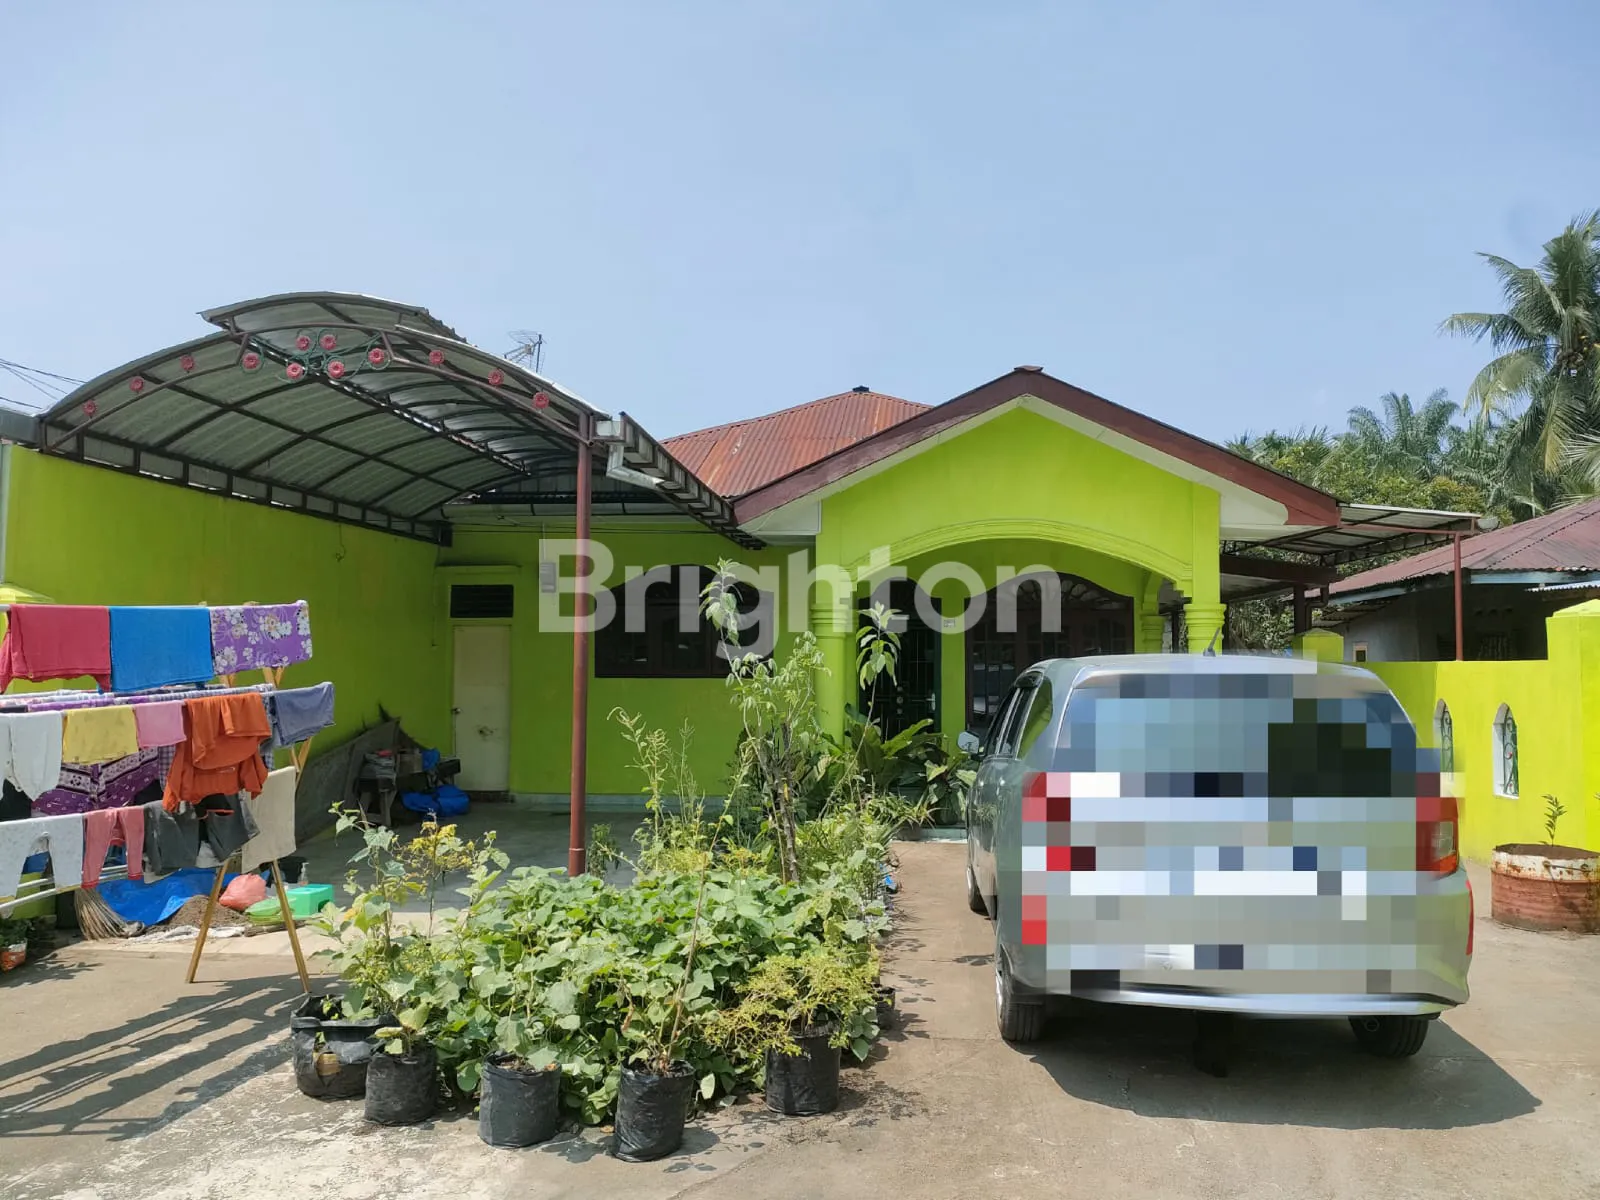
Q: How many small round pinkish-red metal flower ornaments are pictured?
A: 12